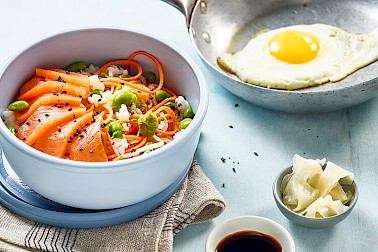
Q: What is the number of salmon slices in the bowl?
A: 6